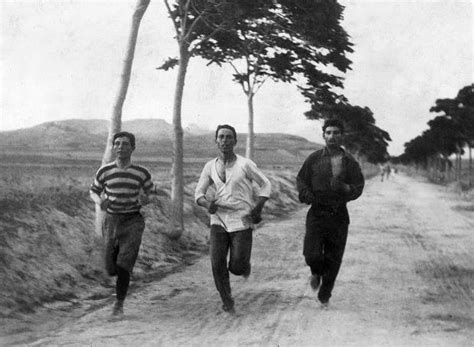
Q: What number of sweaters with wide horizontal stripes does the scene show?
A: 1